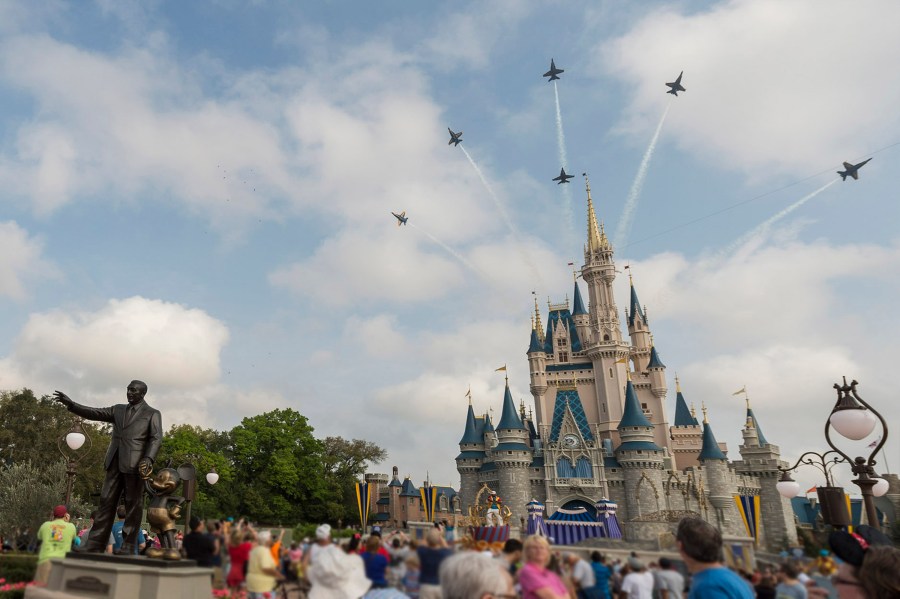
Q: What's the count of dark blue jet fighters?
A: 6